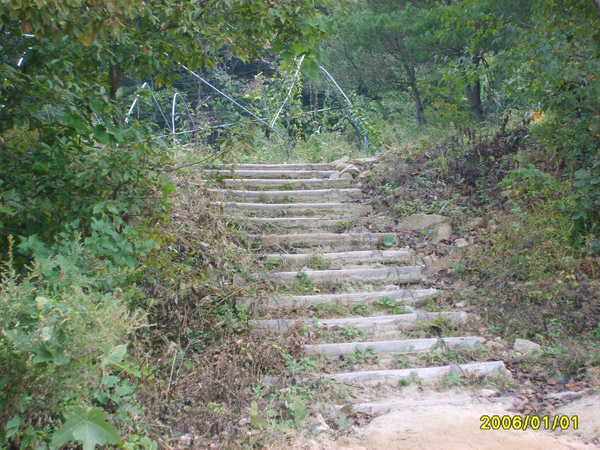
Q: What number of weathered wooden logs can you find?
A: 14